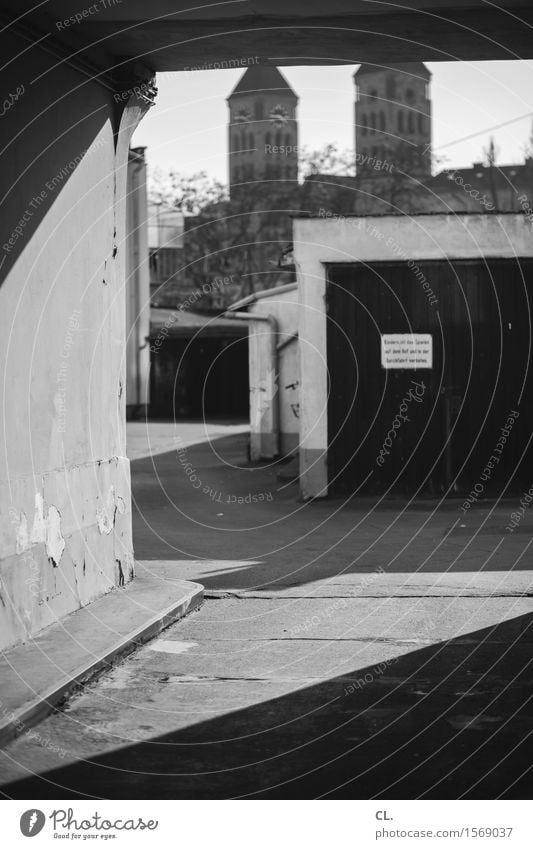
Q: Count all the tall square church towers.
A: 2